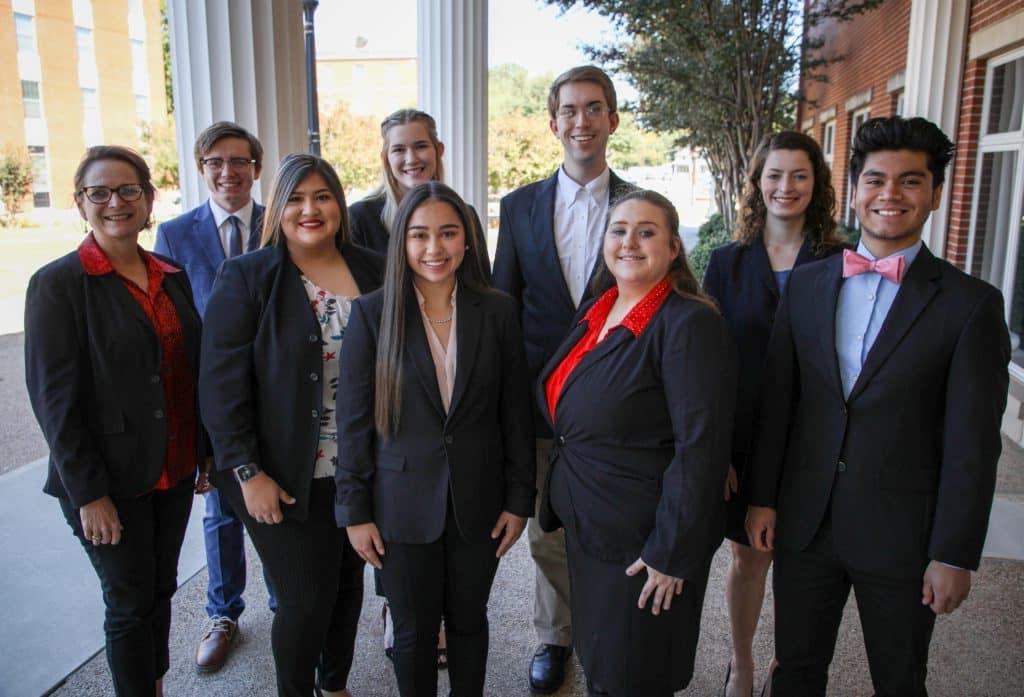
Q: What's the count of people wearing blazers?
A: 9